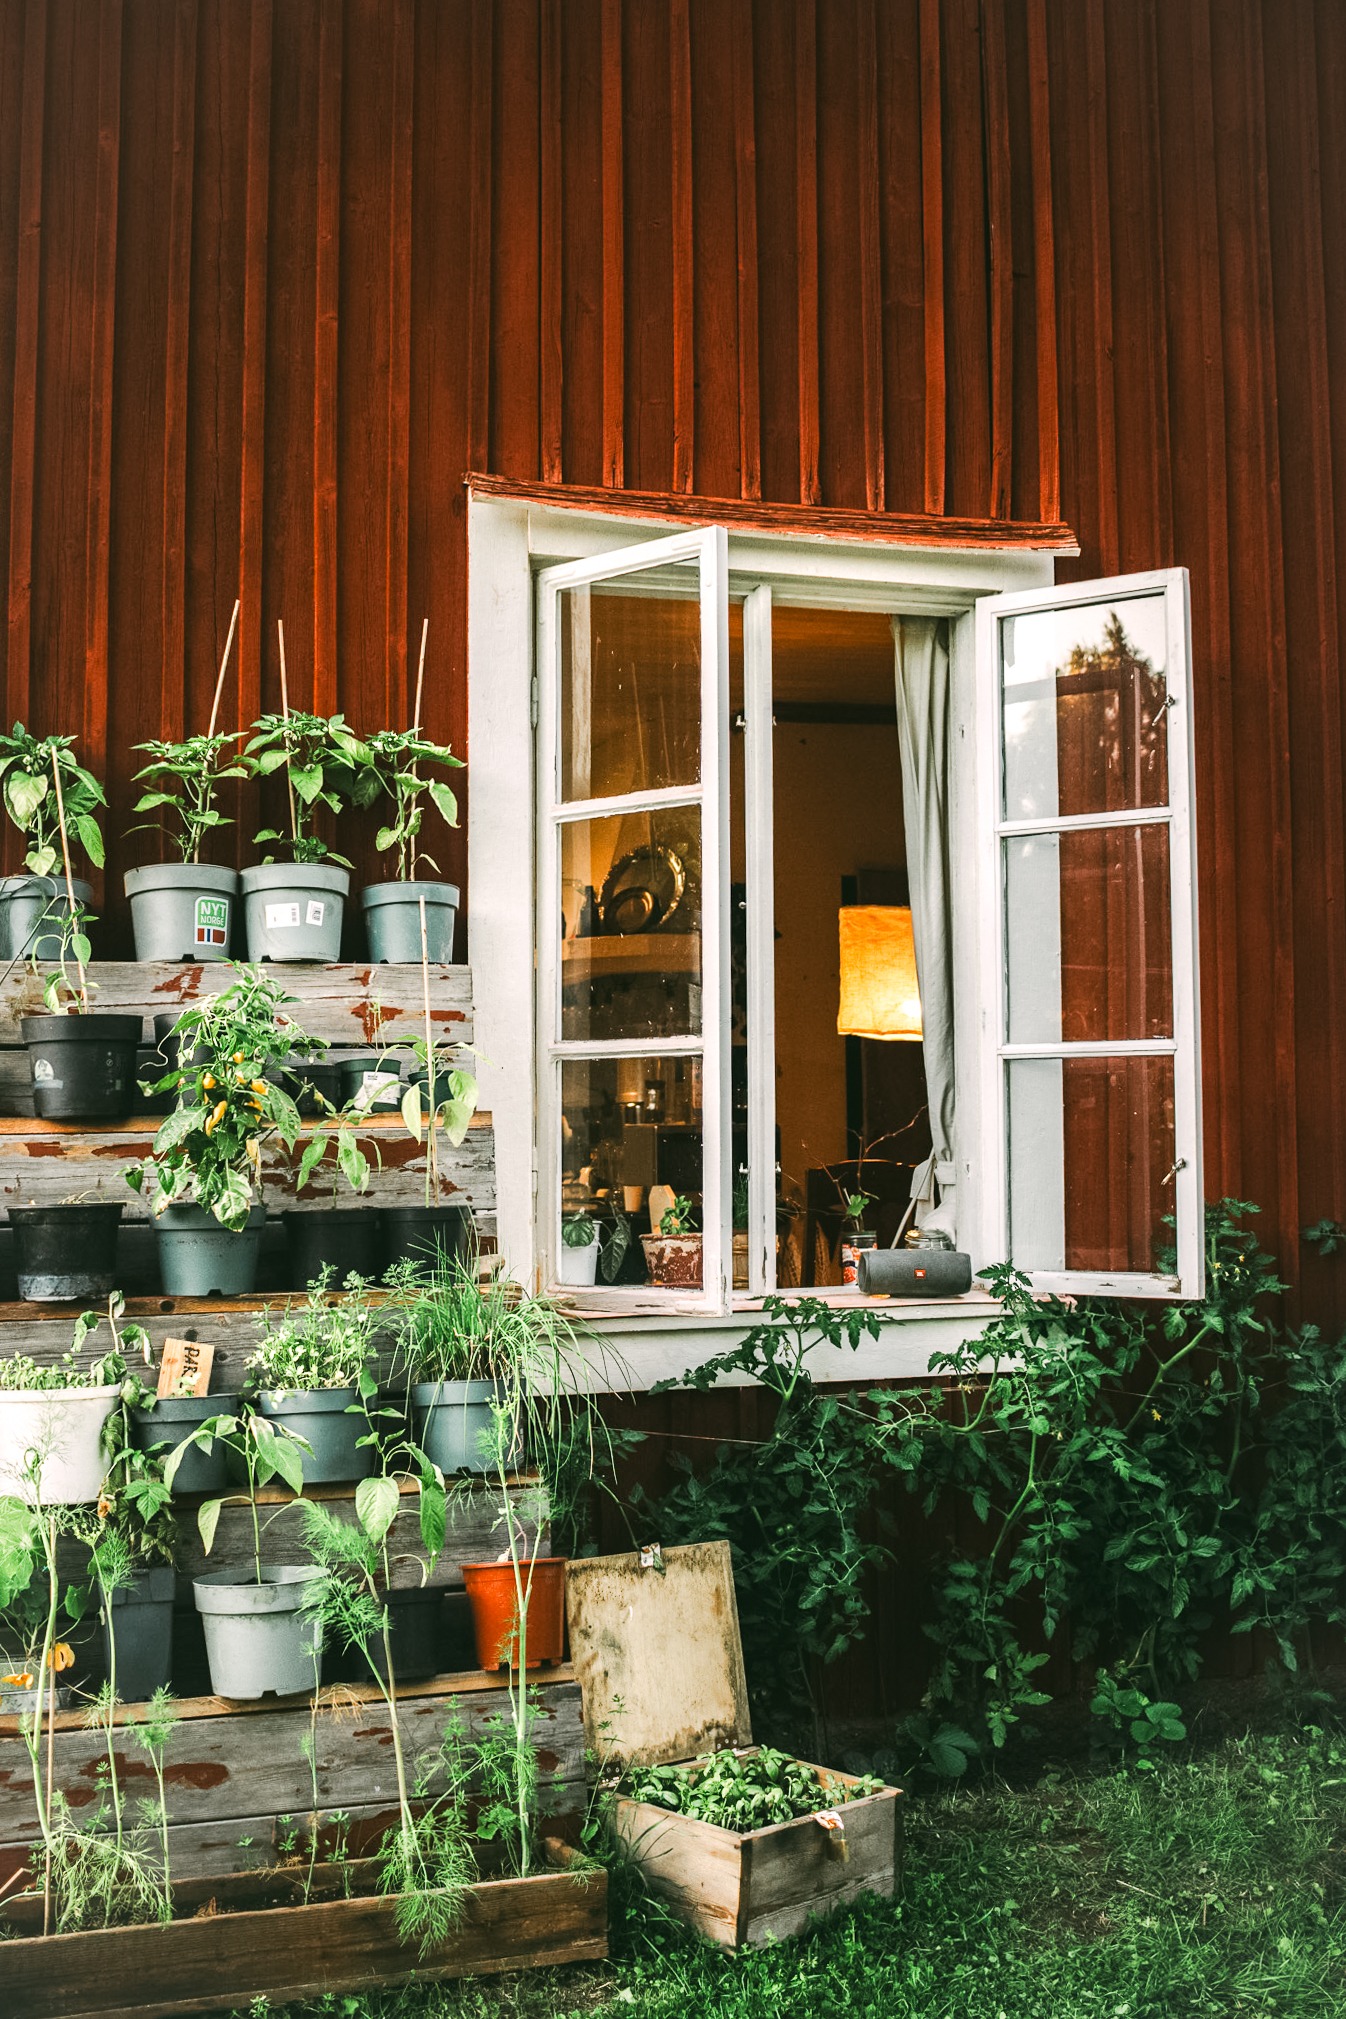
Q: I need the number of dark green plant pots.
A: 2